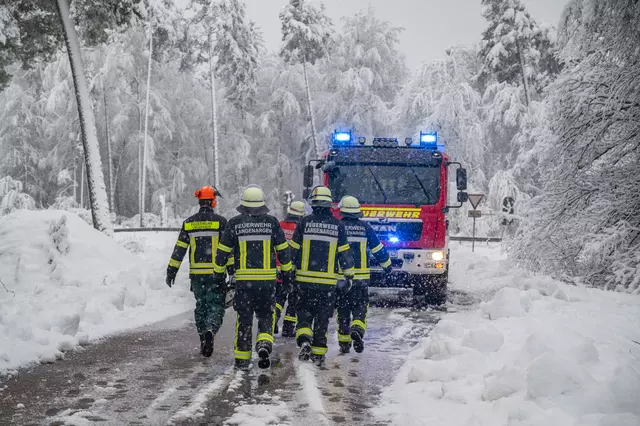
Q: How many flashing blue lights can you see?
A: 3